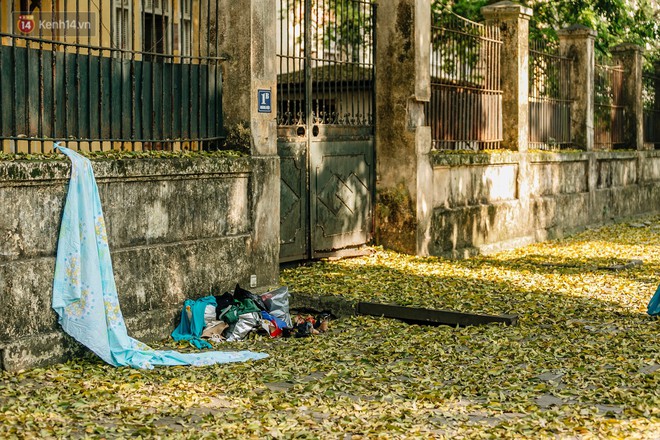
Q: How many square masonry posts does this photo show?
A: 5